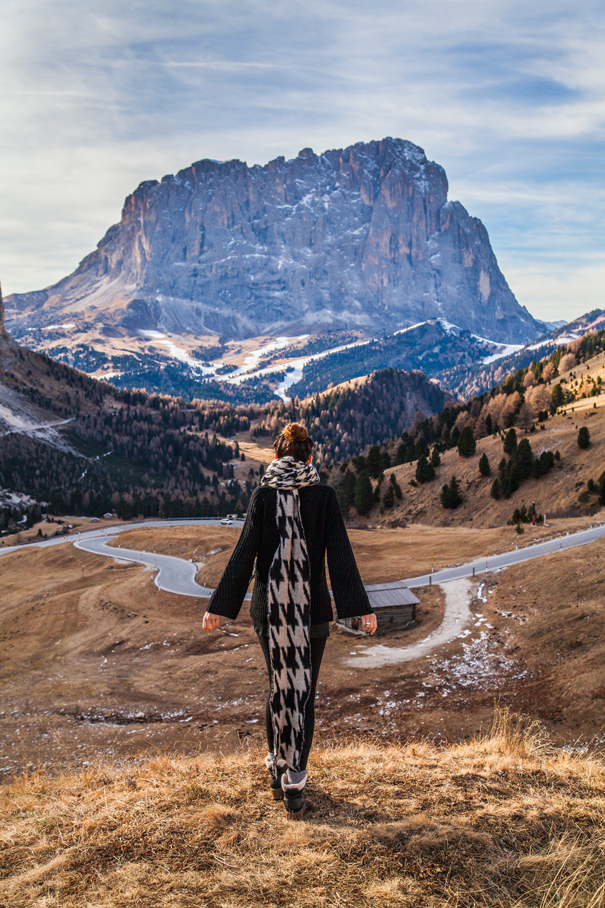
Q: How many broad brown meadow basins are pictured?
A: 1